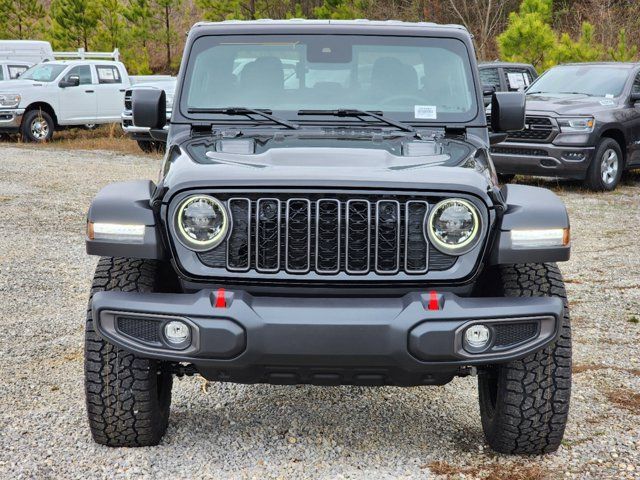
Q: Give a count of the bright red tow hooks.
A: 2